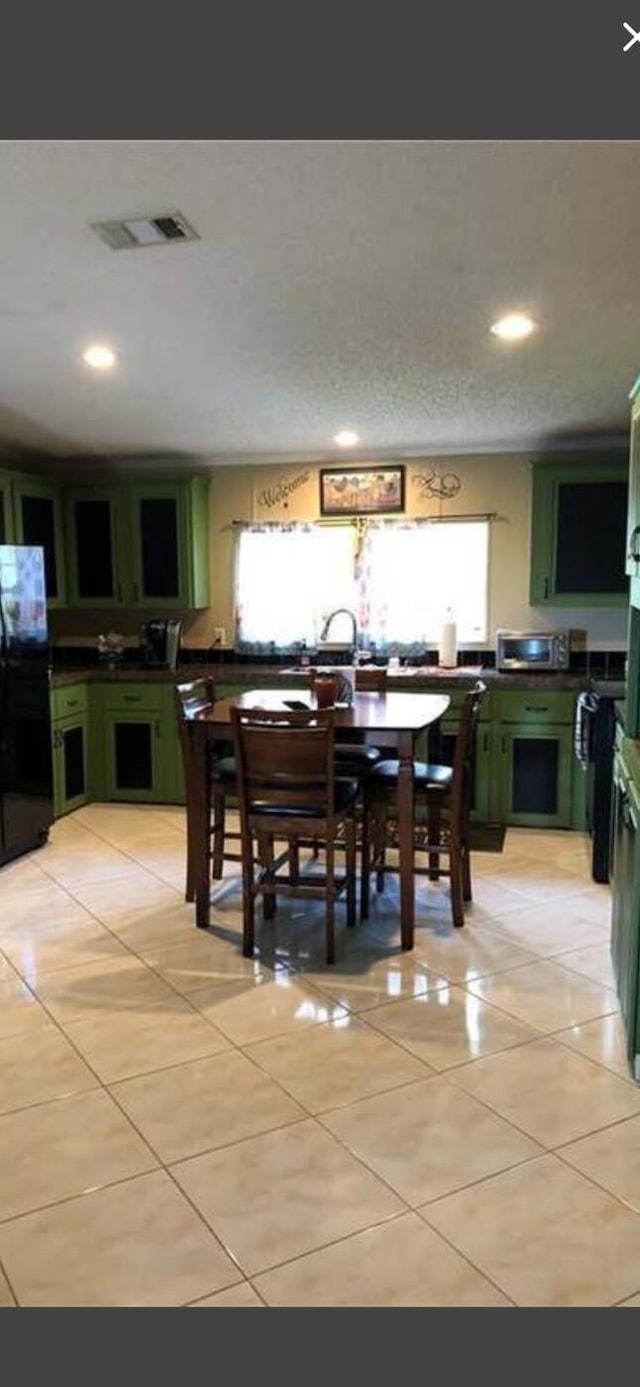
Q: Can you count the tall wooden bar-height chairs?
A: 4